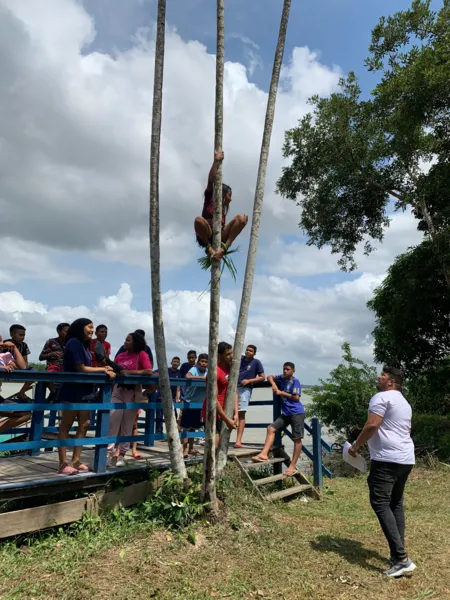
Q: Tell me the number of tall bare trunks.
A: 3